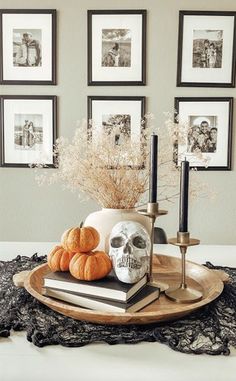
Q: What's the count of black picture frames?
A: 6